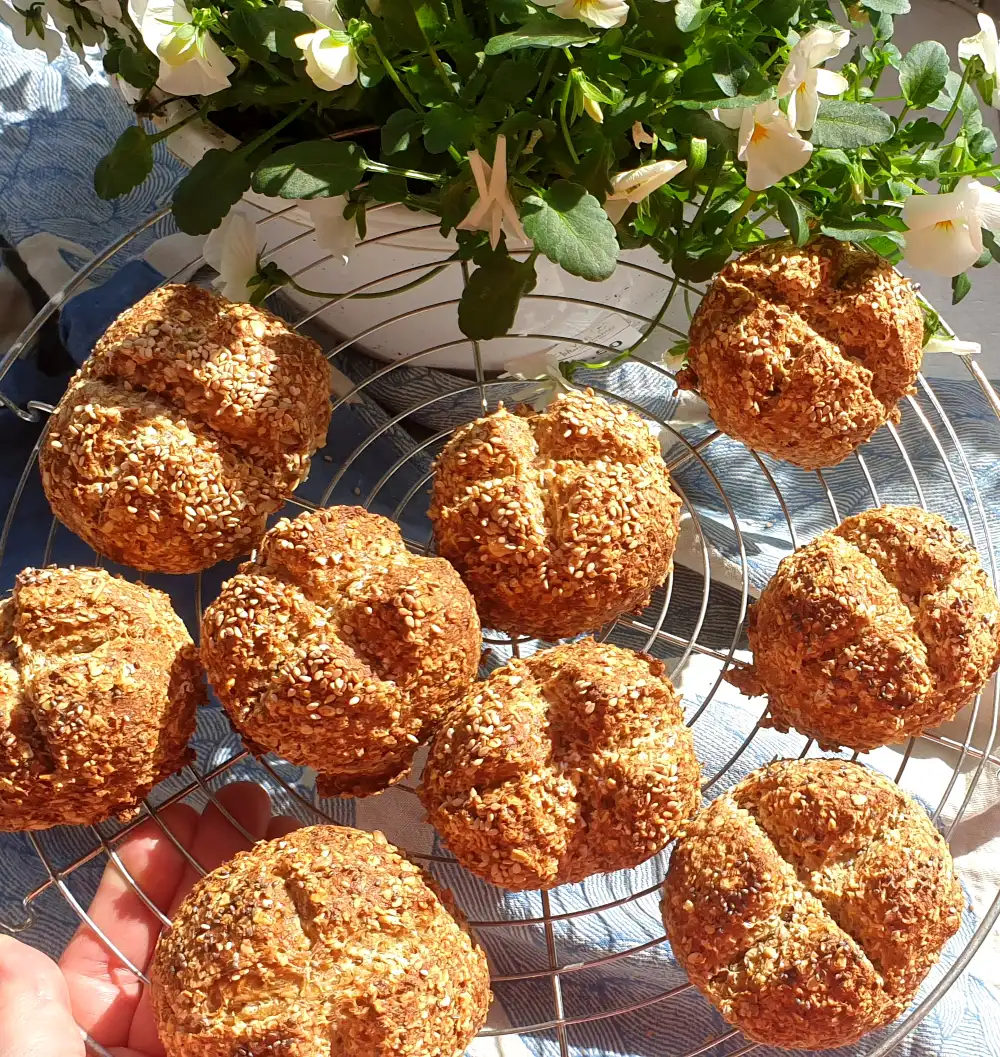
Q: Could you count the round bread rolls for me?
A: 9